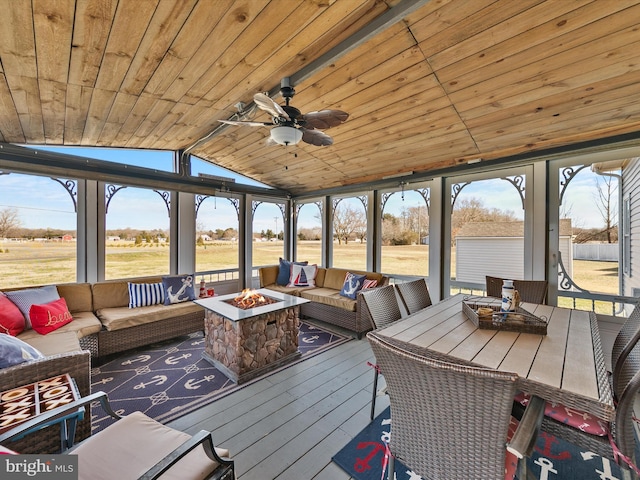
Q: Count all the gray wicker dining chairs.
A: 6